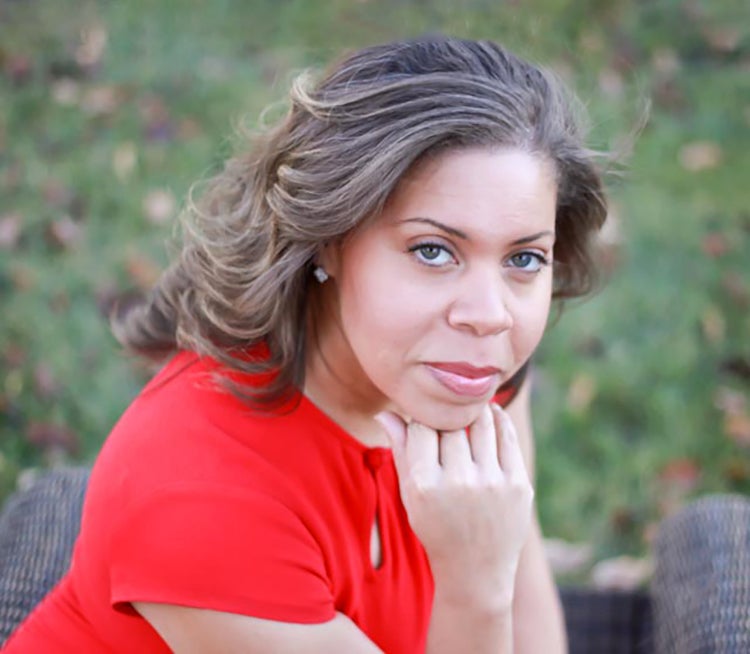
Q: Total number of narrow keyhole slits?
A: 1